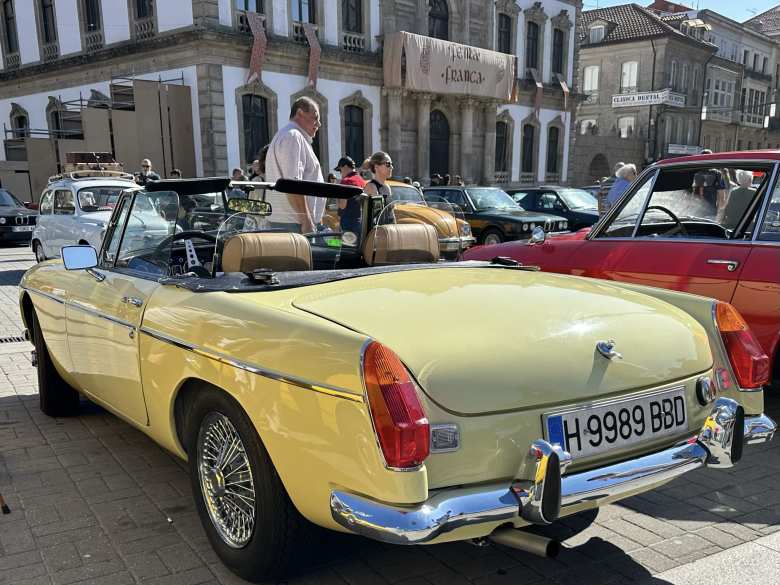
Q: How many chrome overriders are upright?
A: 2